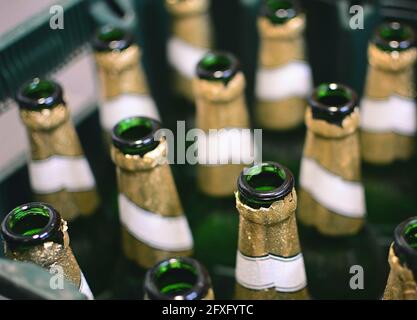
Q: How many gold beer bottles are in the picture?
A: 12